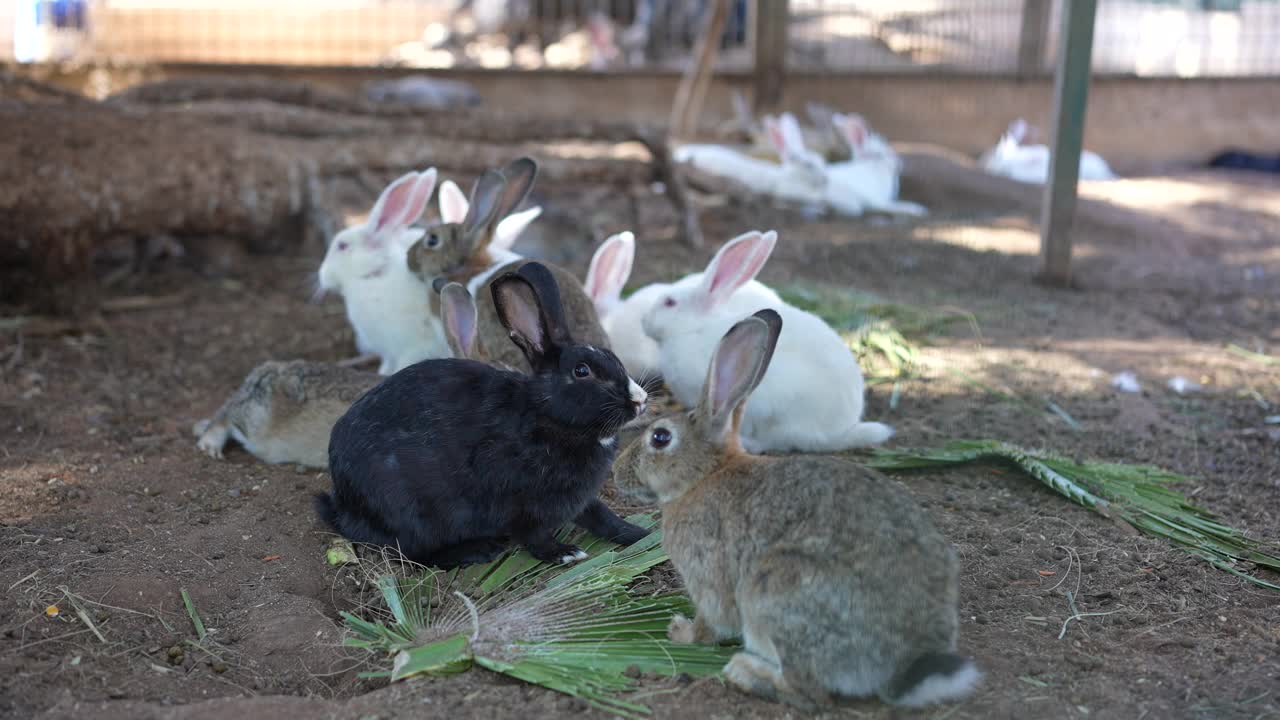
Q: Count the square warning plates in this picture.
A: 0